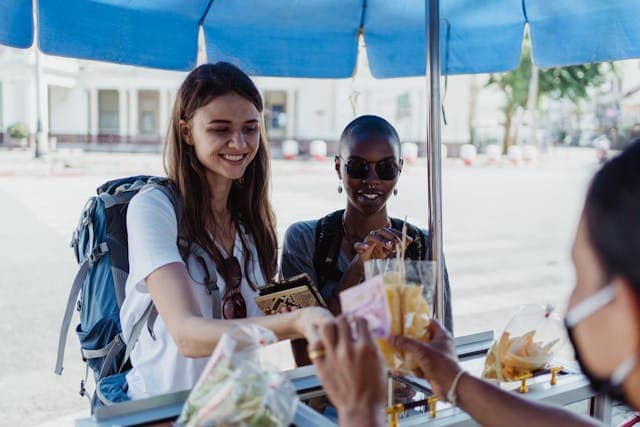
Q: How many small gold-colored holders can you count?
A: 4